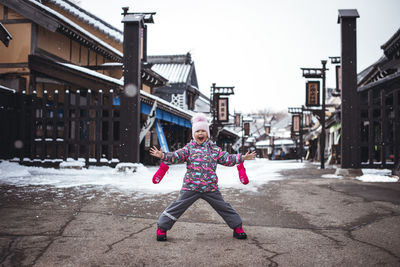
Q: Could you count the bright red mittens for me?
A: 2